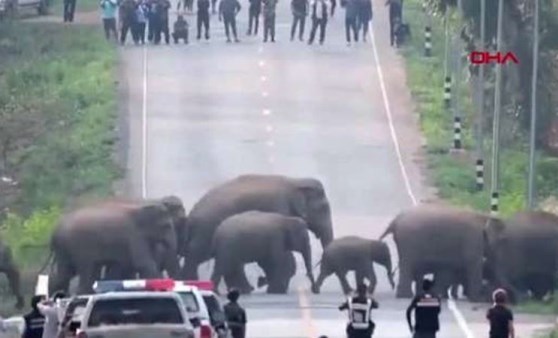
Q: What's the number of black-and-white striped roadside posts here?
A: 5